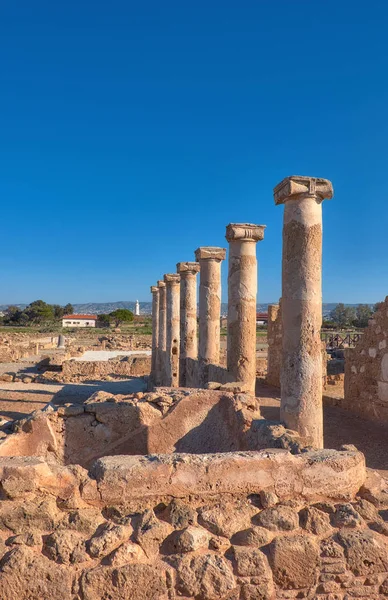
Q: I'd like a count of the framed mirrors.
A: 0